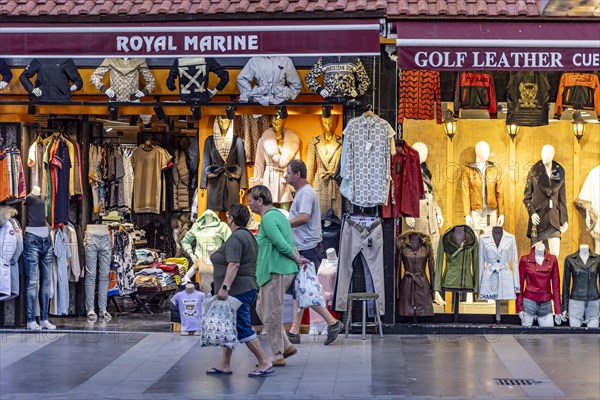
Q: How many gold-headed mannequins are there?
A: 3